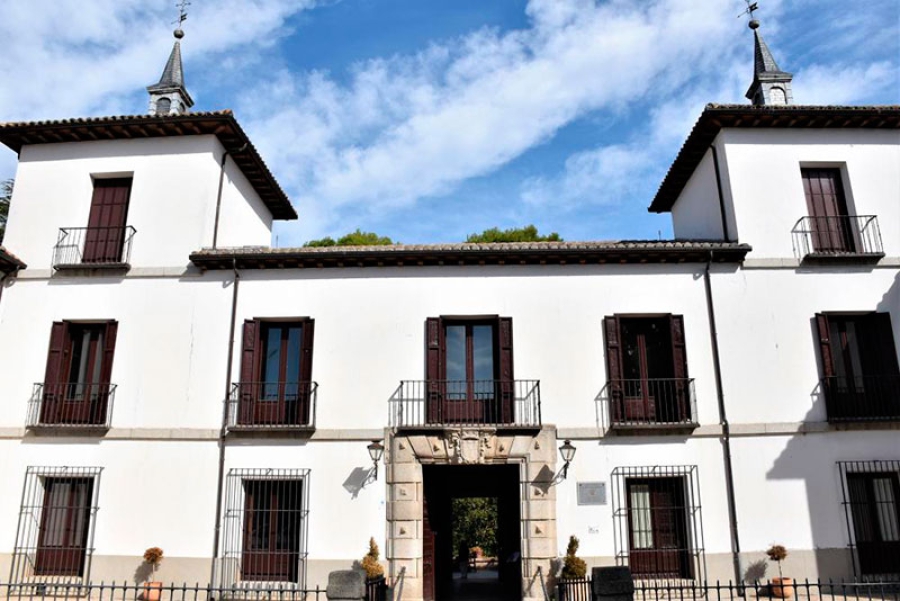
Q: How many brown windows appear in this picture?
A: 11